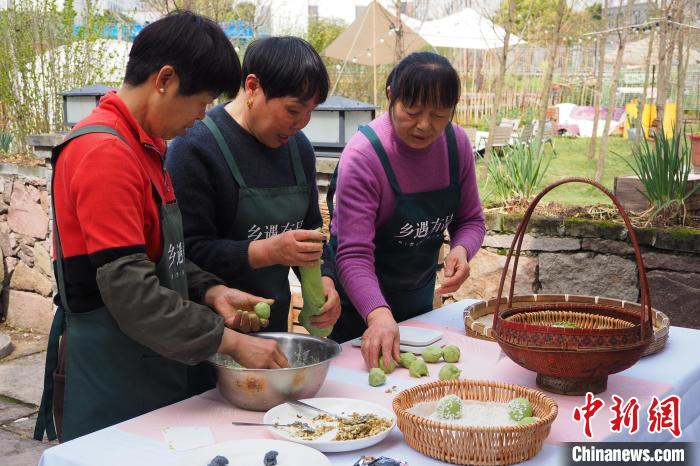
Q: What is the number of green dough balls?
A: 11